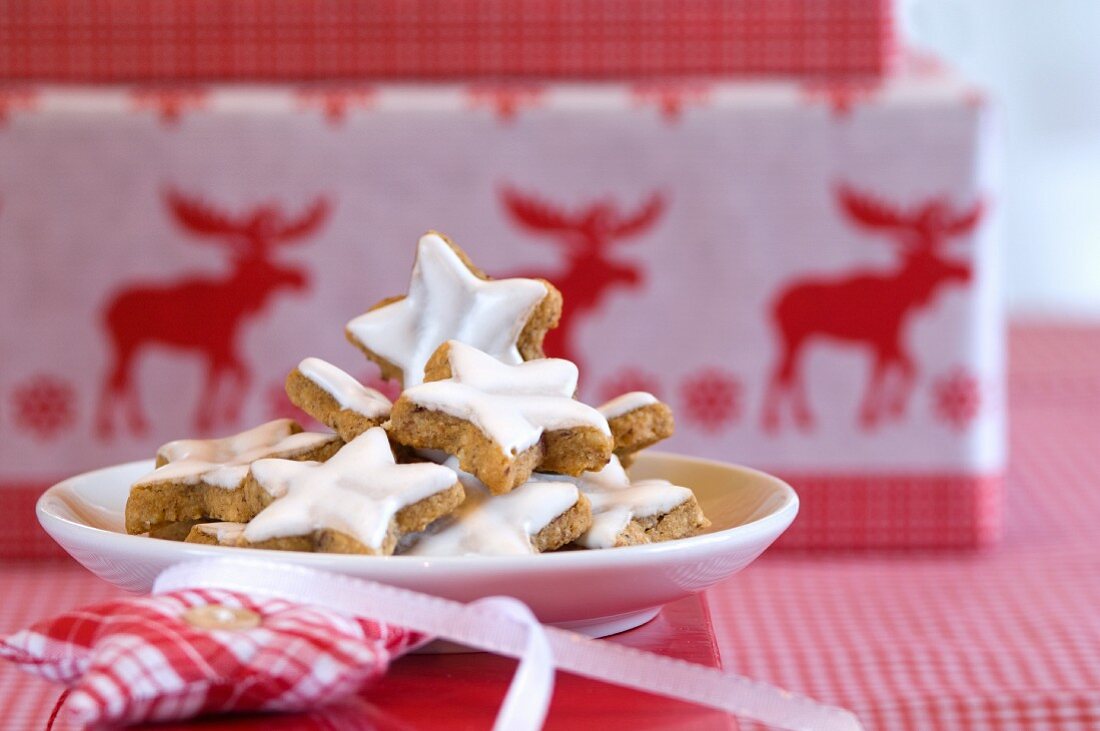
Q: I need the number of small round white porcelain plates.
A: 1